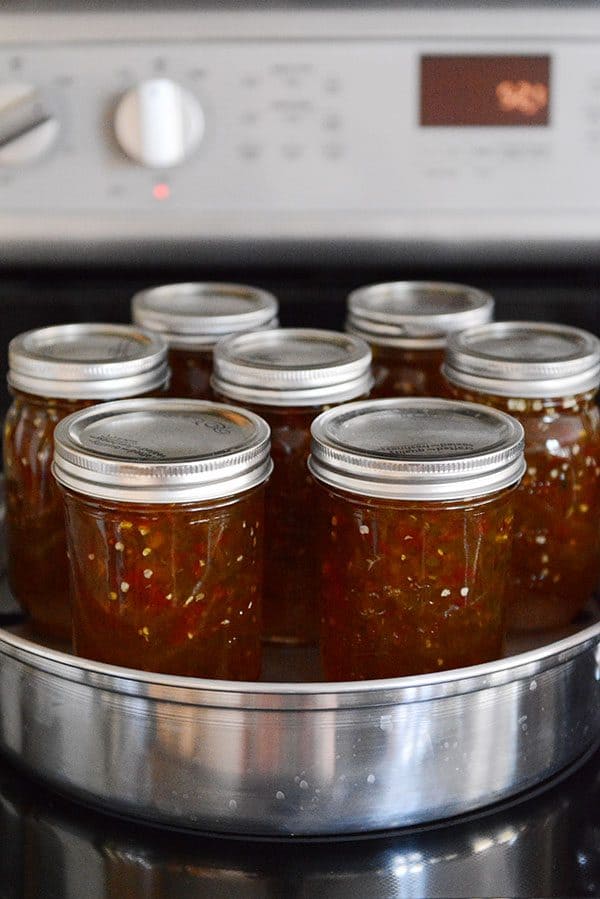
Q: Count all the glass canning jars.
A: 7